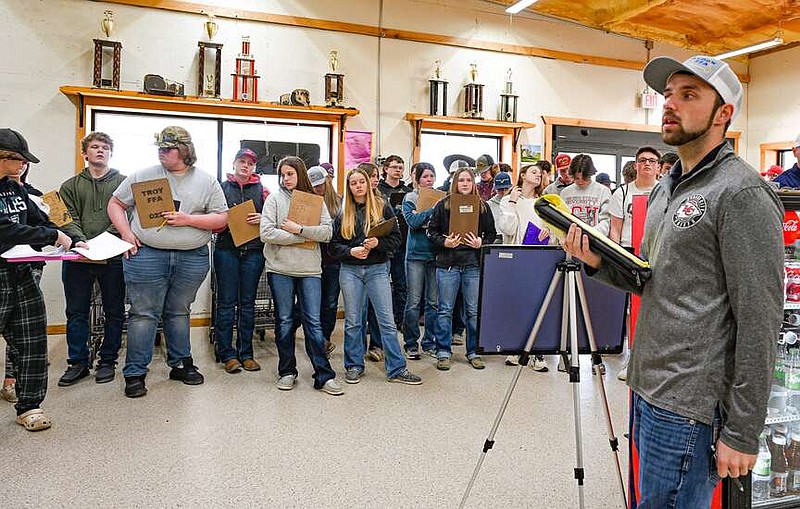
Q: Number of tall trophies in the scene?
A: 7